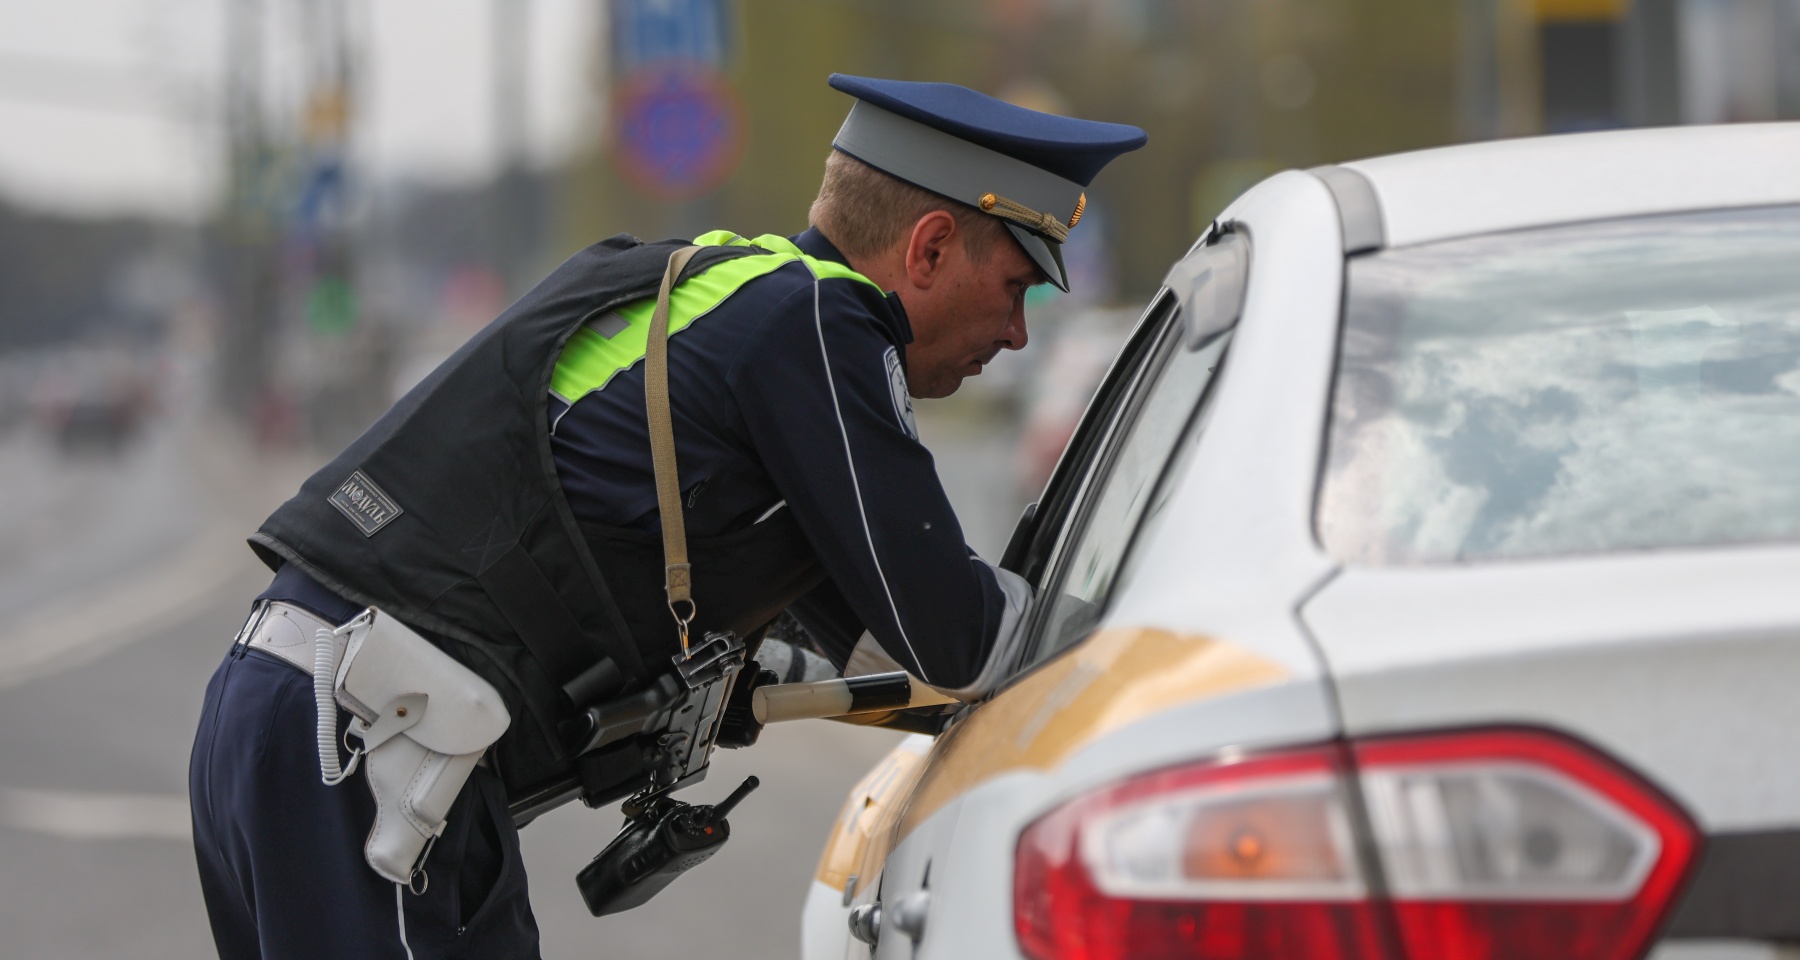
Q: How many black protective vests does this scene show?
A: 1